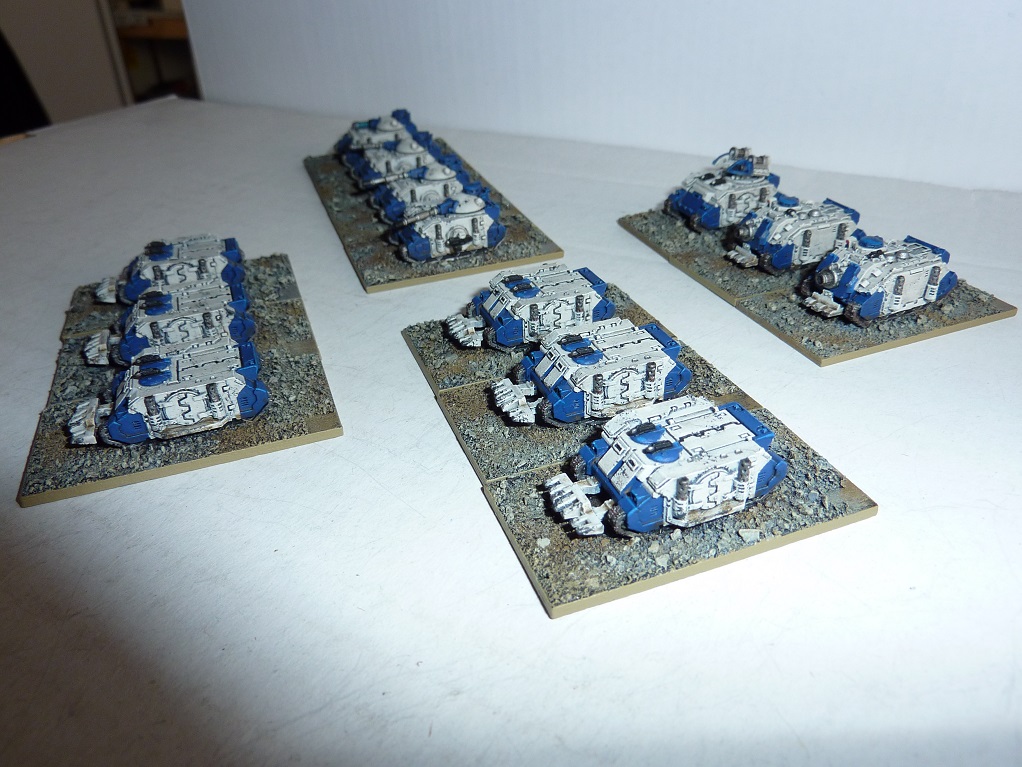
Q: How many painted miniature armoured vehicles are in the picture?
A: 13